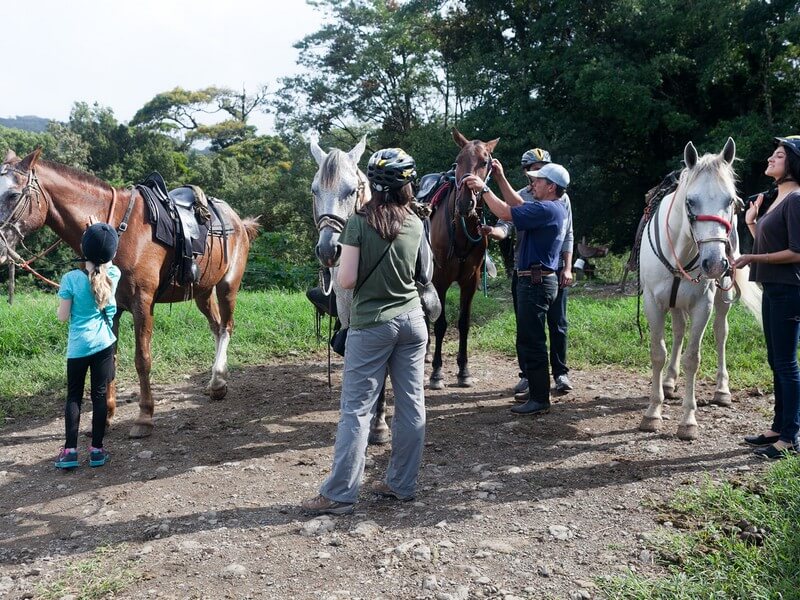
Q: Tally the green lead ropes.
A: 1